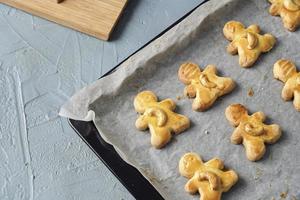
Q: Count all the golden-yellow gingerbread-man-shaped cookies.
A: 7